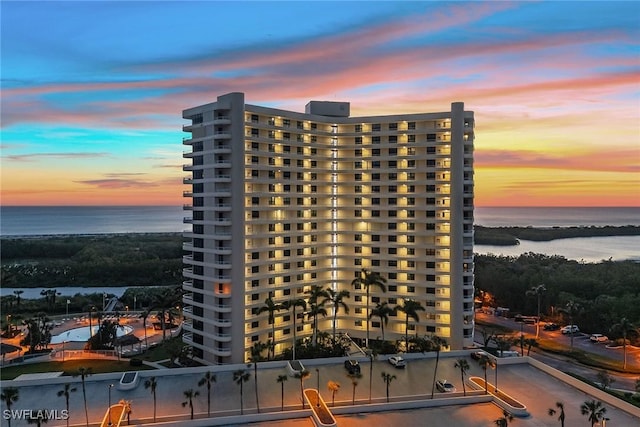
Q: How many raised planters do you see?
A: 5